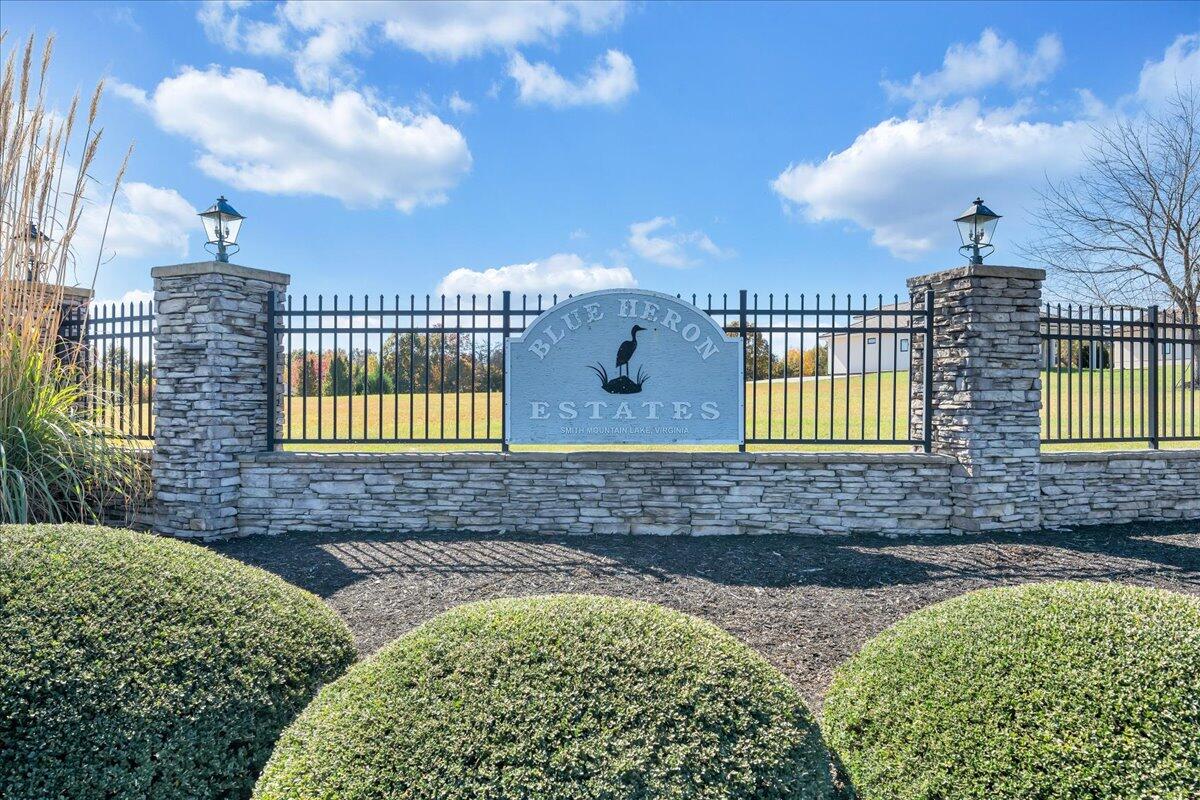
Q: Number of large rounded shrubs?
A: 3